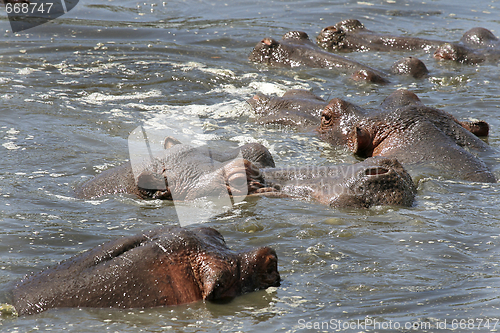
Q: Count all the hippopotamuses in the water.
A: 5